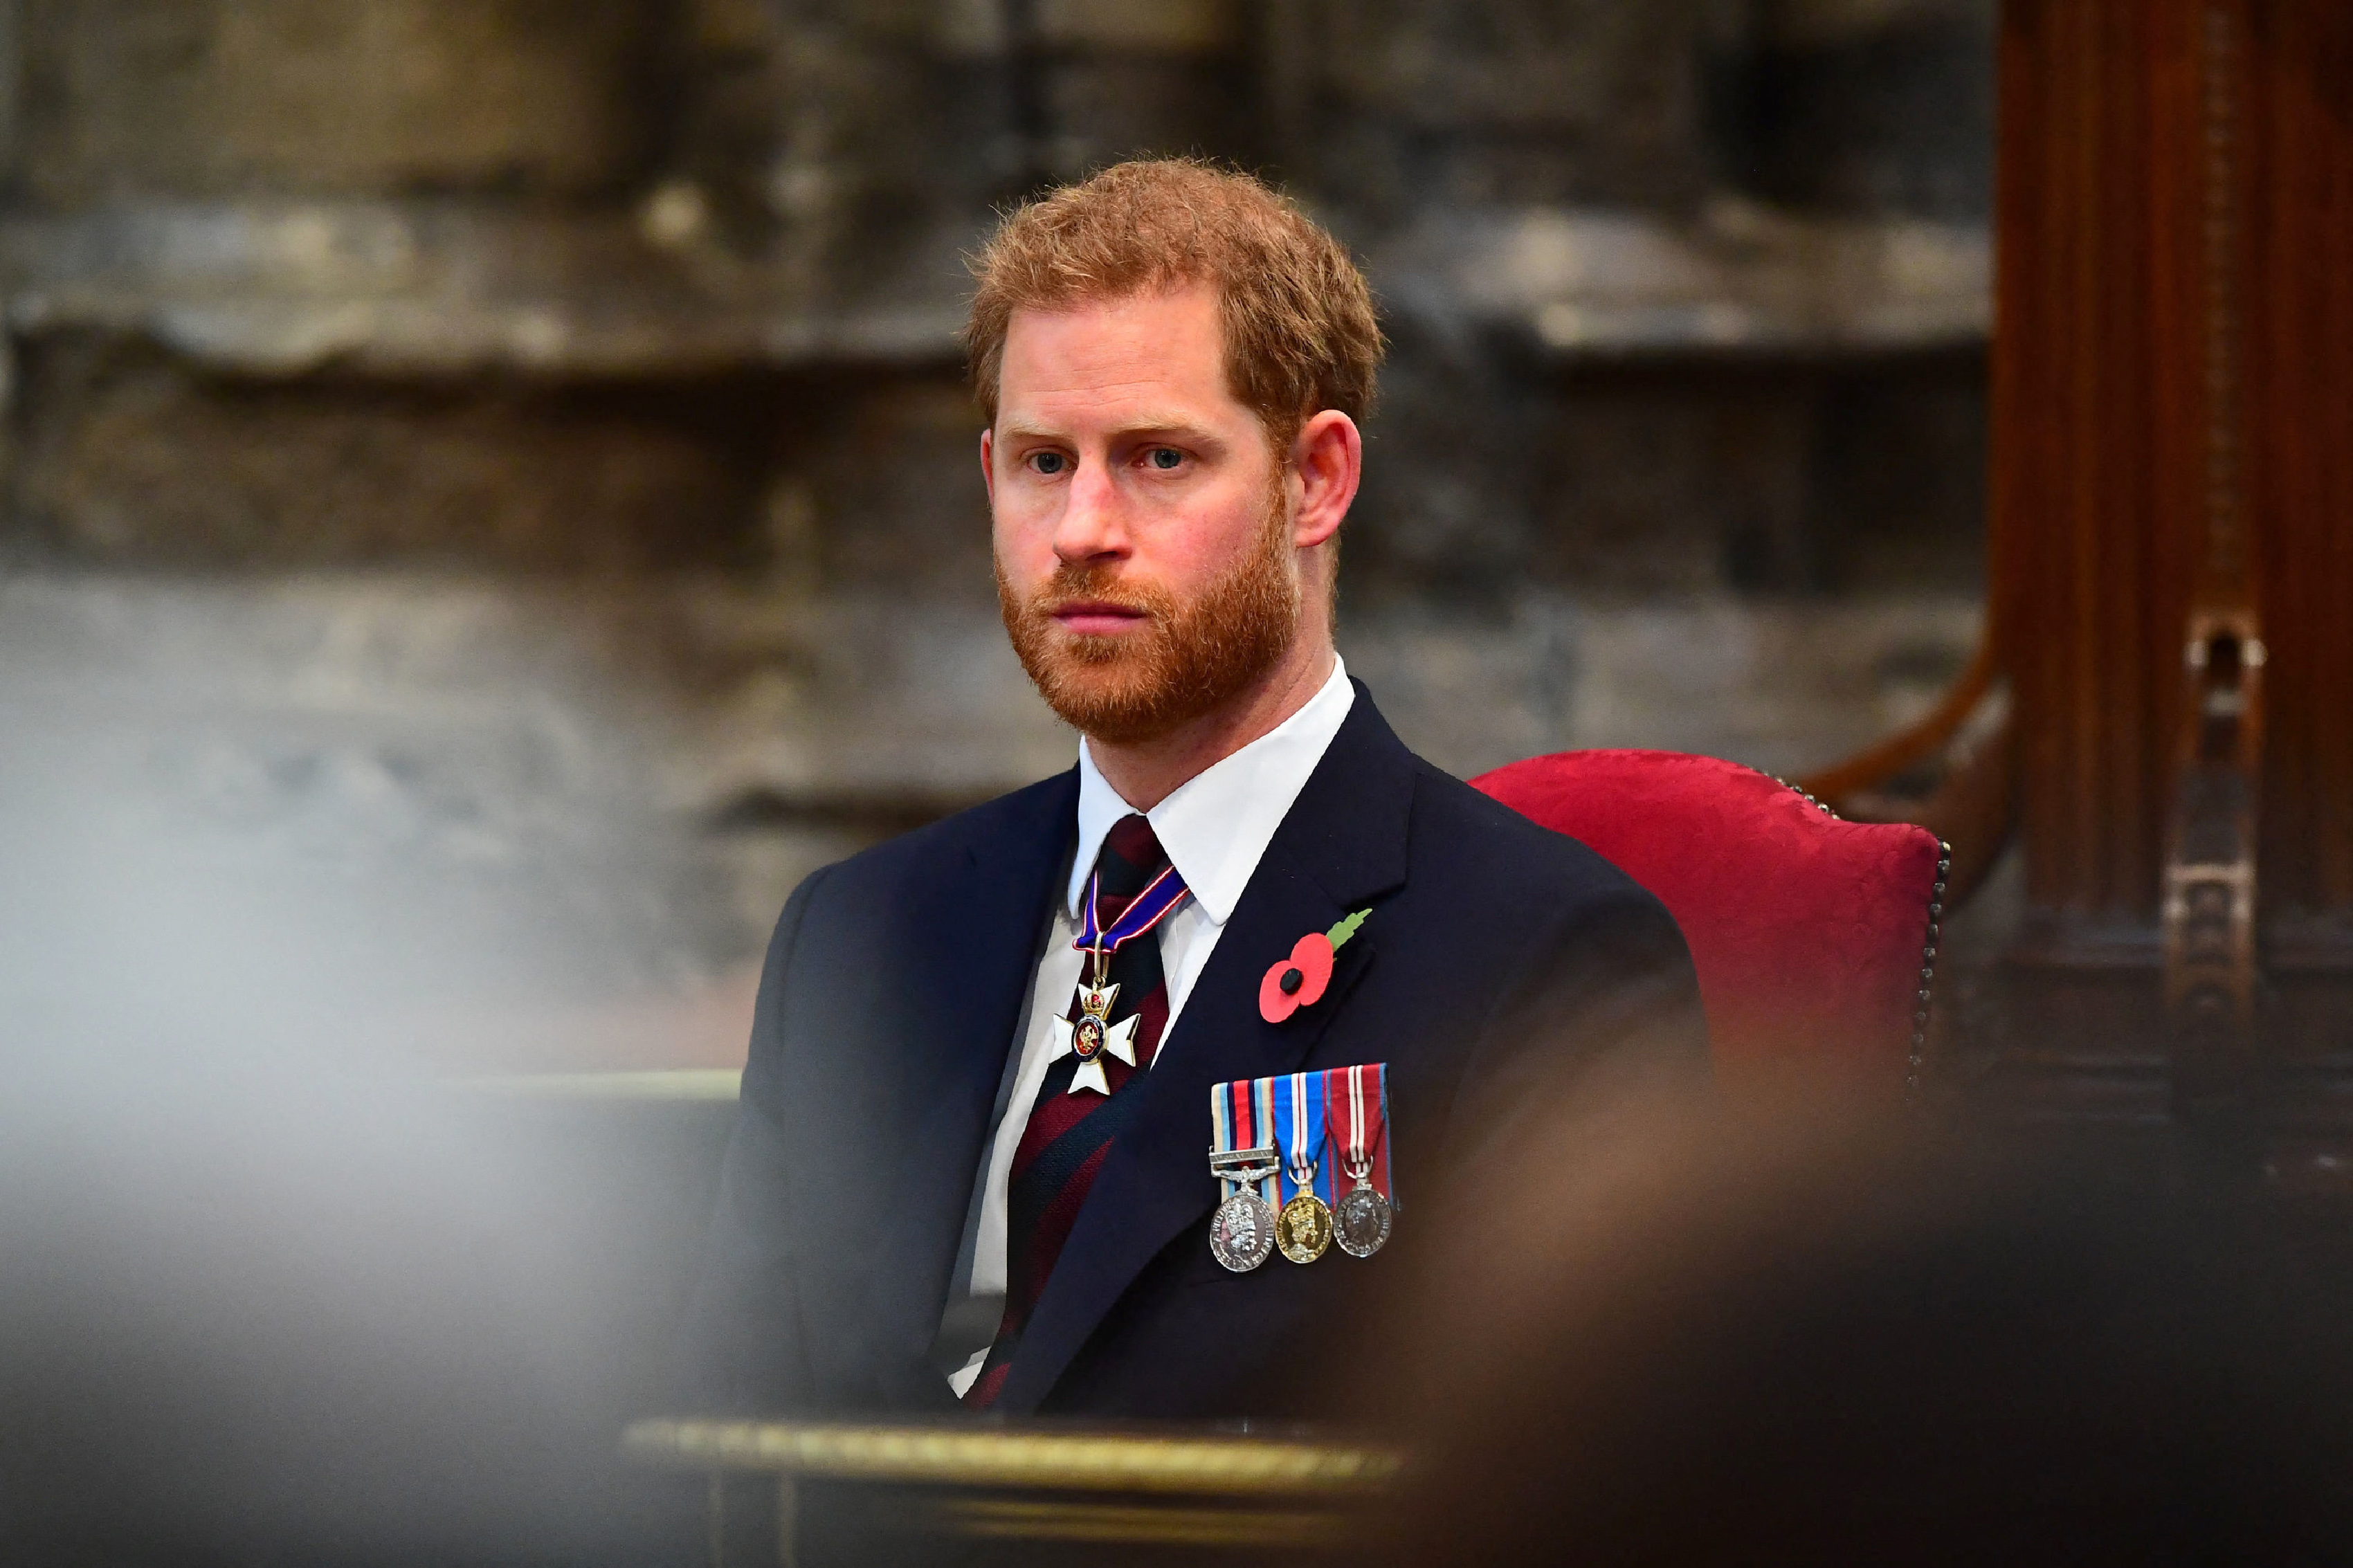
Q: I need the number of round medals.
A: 3